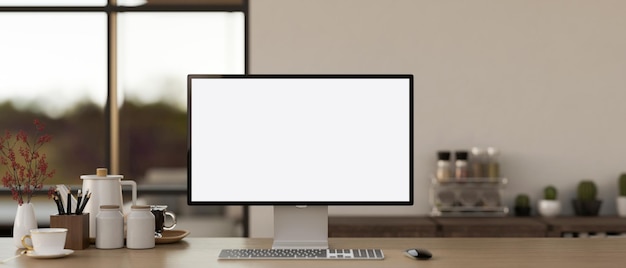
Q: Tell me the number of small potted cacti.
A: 4